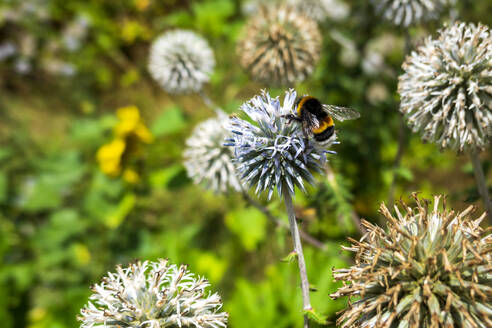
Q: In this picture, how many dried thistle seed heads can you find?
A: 2